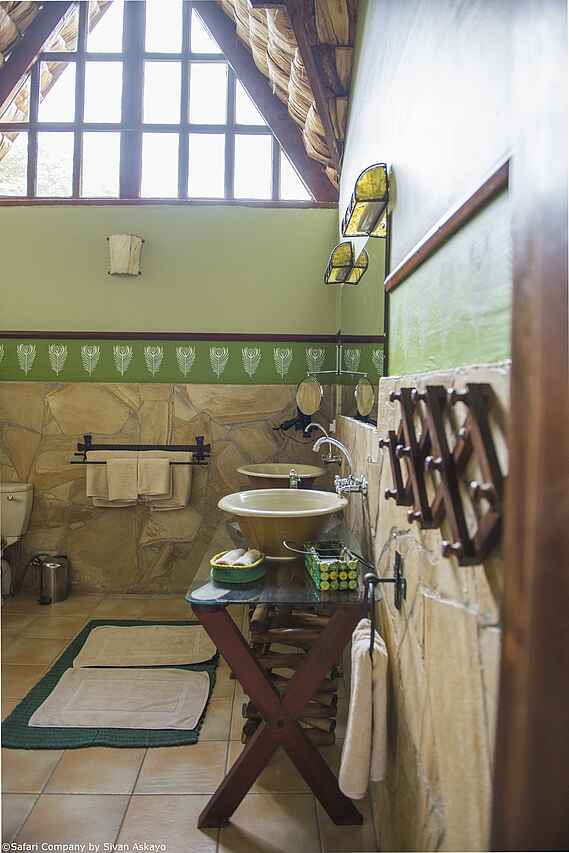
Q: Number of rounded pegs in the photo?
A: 10